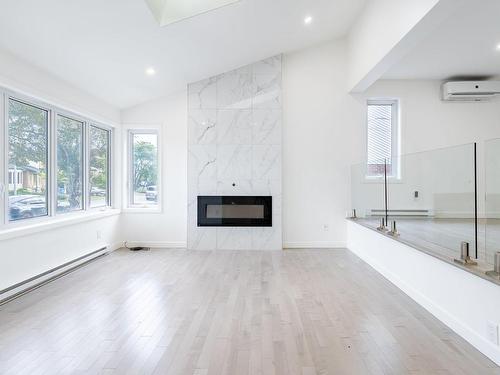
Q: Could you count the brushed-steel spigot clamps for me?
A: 5